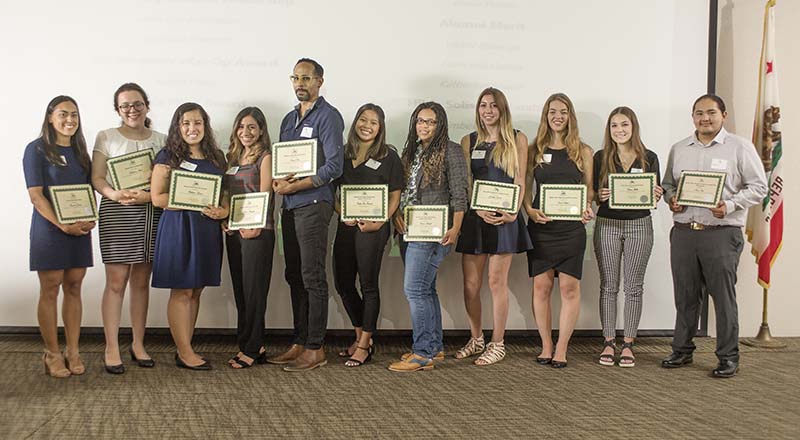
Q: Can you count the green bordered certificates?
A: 11